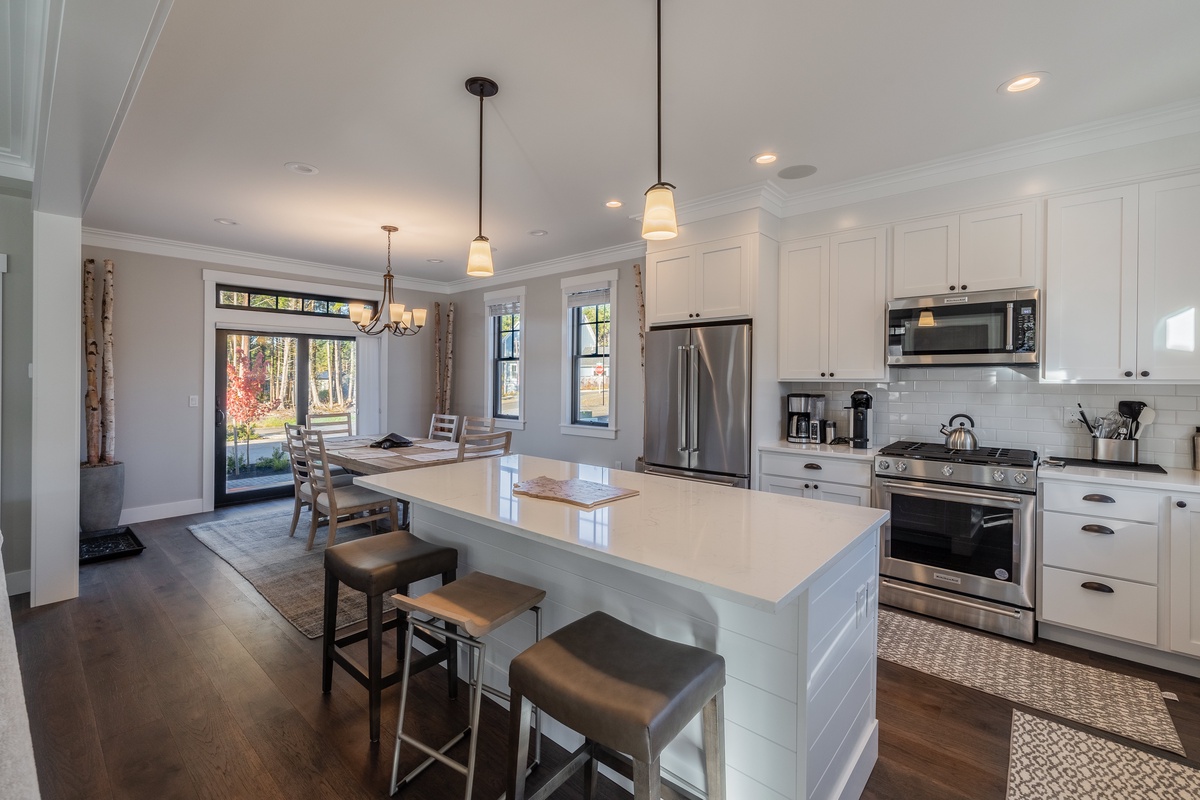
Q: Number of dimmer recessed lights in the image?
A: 4